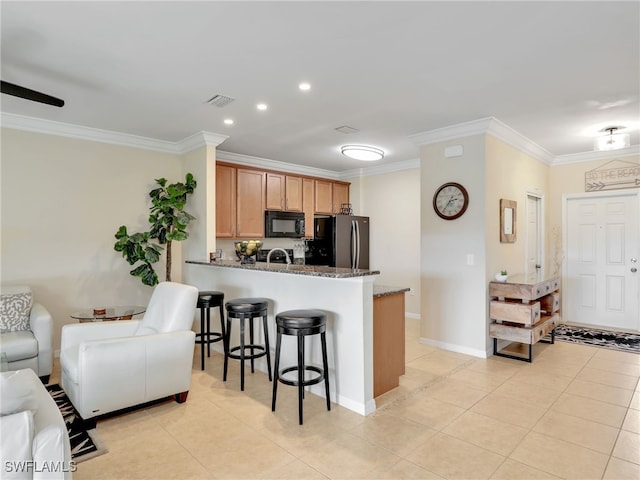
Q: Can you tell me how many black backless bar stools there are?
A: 3